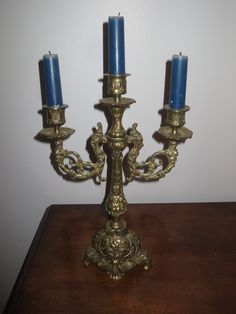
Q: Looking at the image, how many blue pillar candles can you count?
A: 3